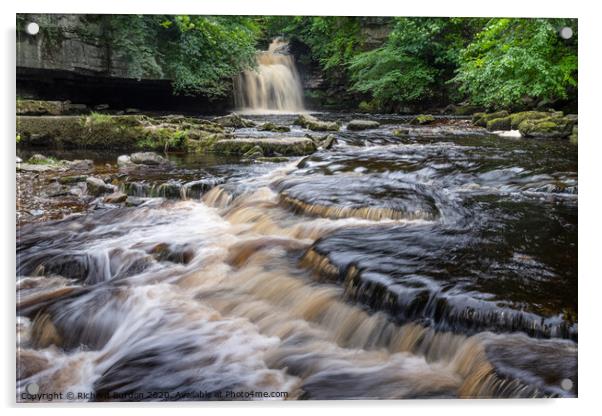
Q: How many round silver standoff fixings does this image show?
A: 4